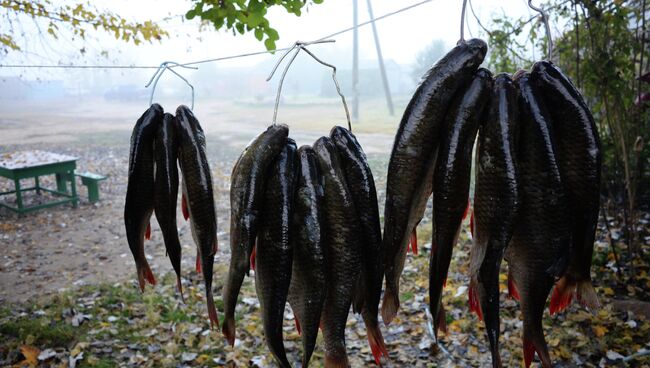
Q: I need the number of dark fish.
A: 13